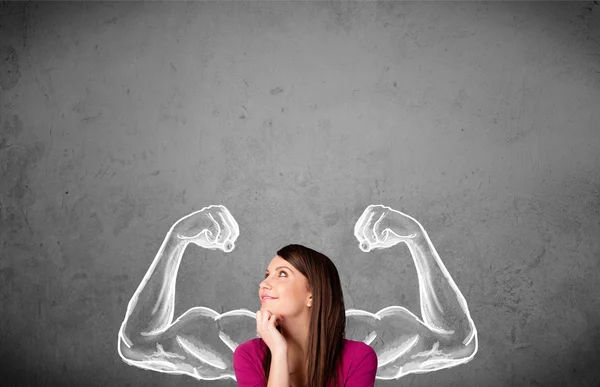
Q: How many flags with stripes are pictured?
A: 0